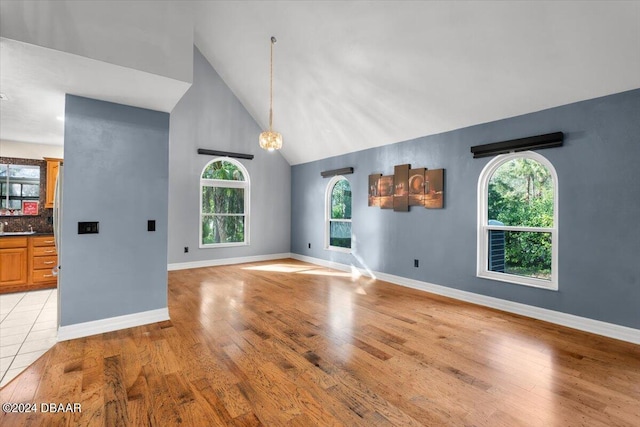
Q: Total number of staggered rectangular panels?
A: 5